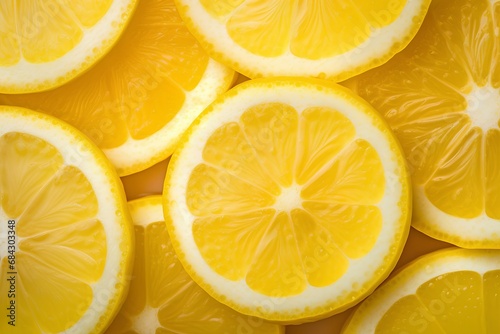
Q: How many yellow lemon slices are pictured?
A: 8